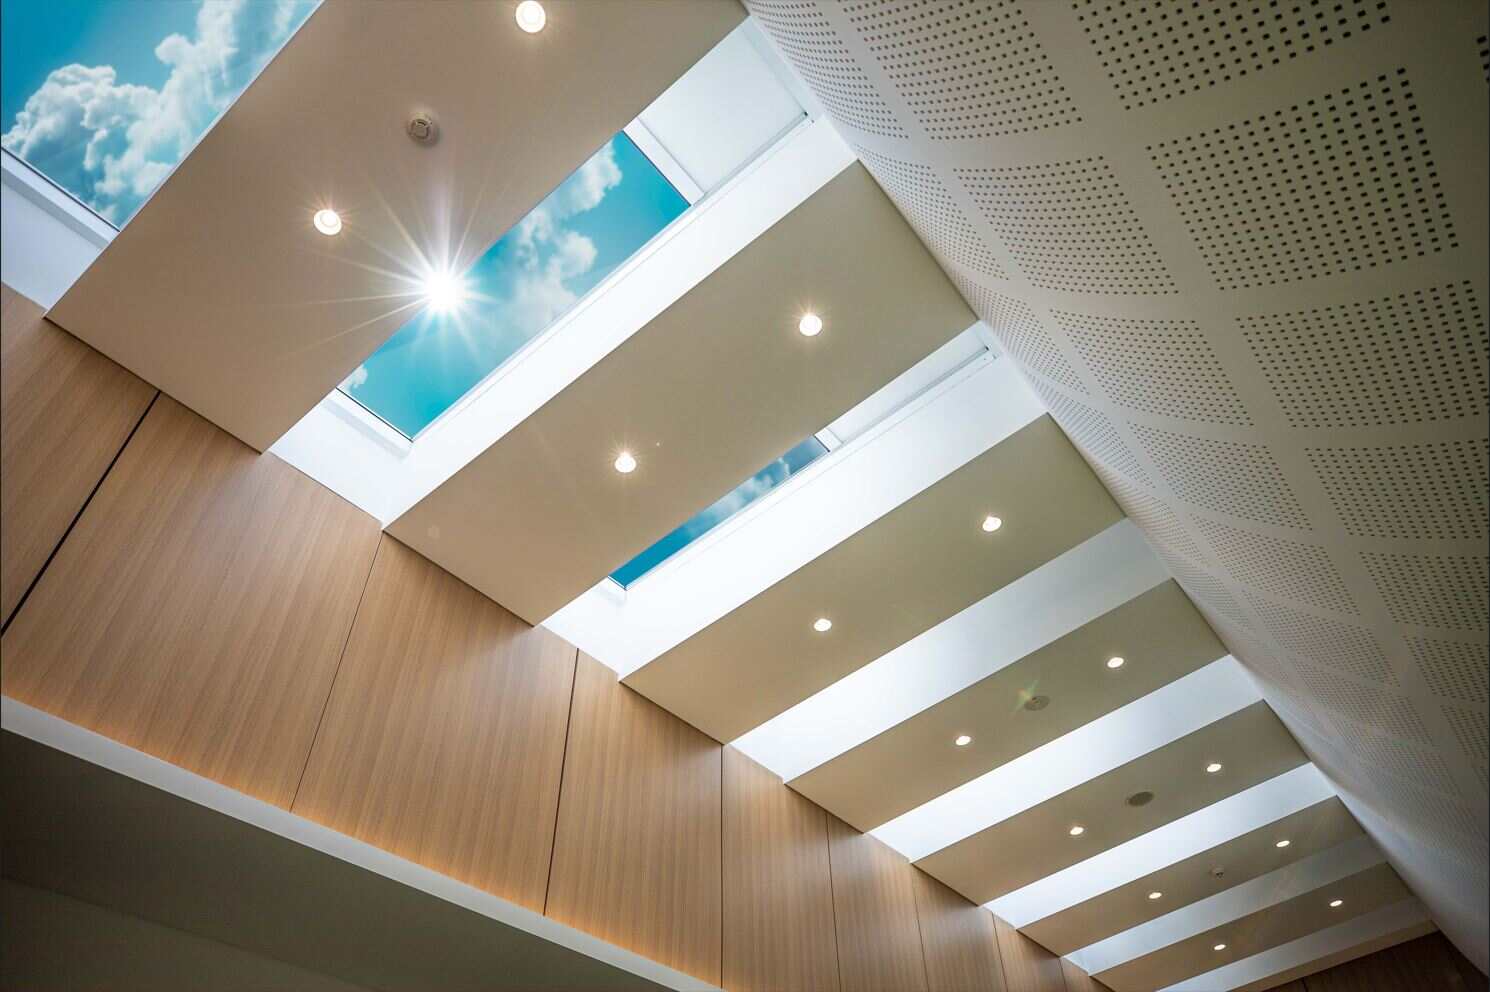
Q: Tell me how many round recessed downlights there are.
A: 14